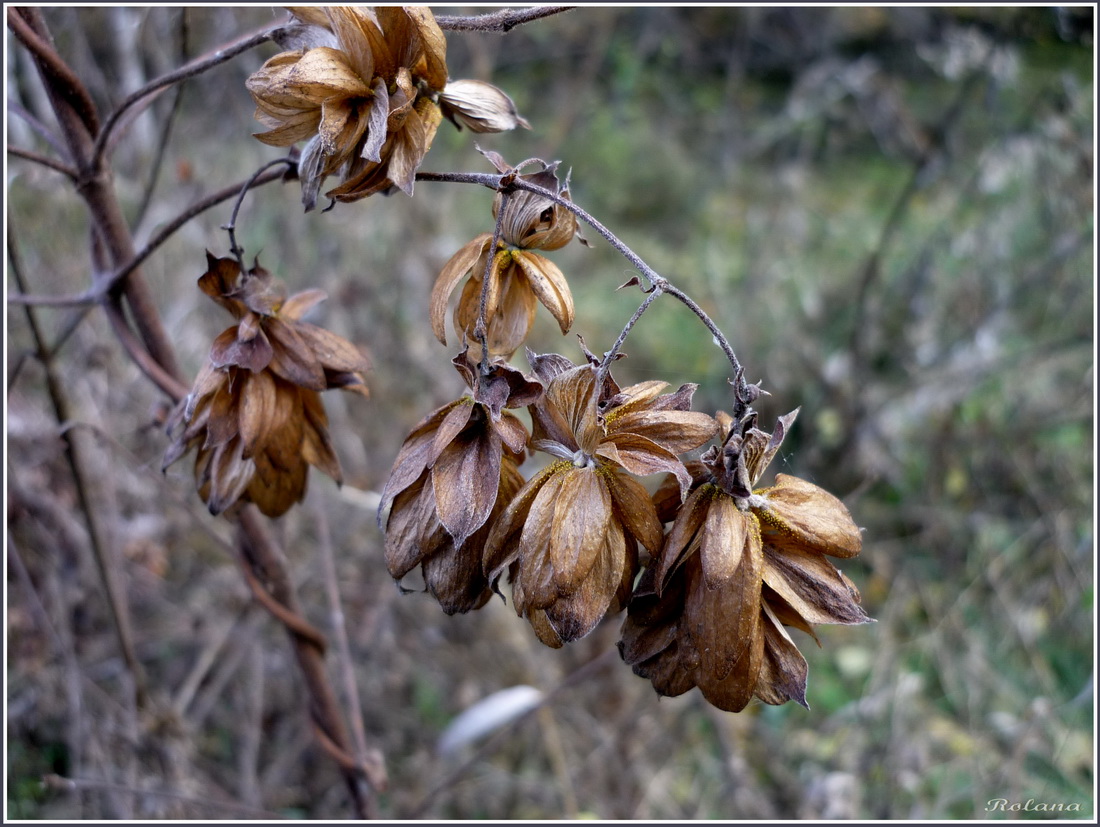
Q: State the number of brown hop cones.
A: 6